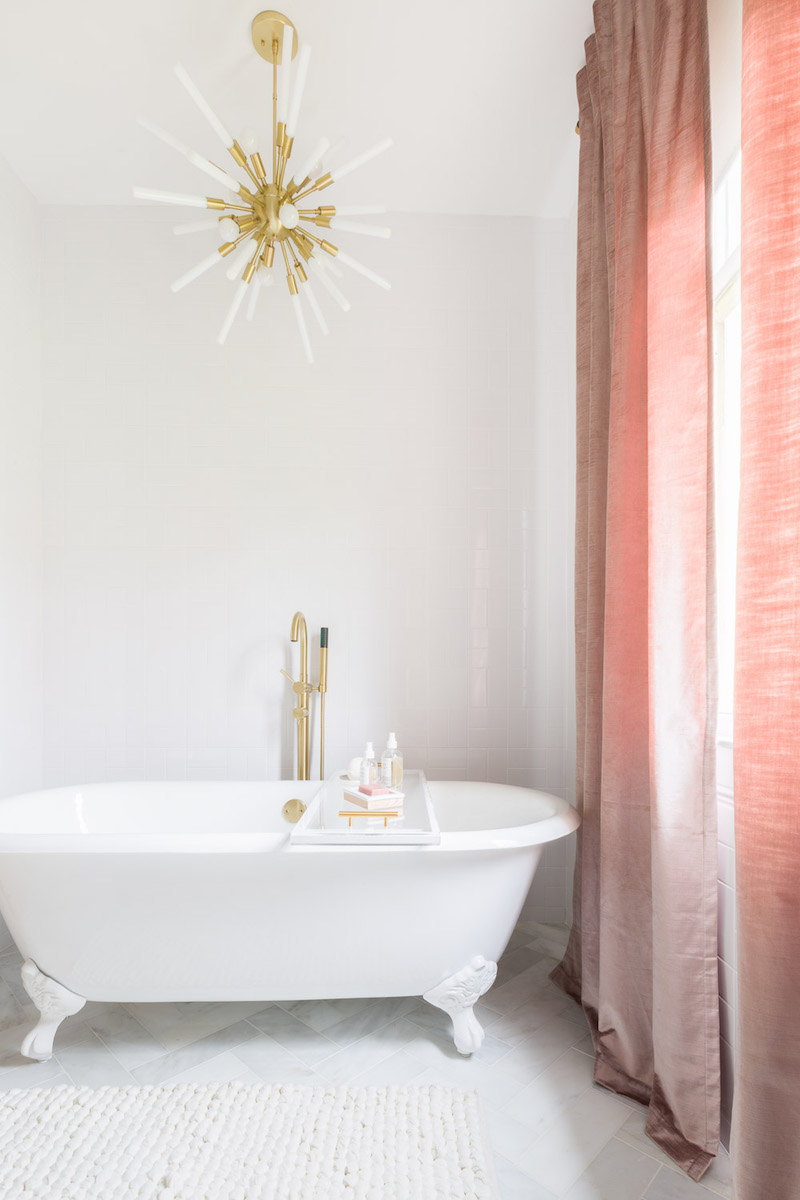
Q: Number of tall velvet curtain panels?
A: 2